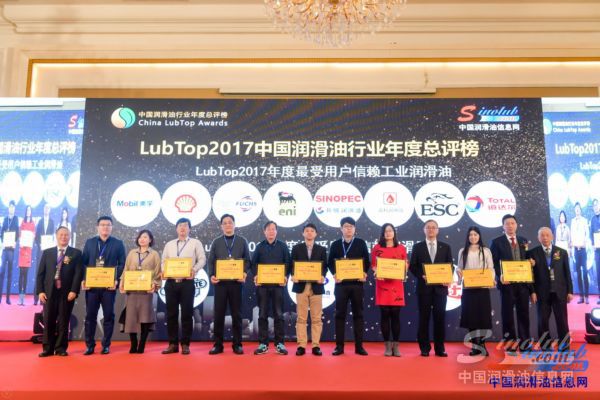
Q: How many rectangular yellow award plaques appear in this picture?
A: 11